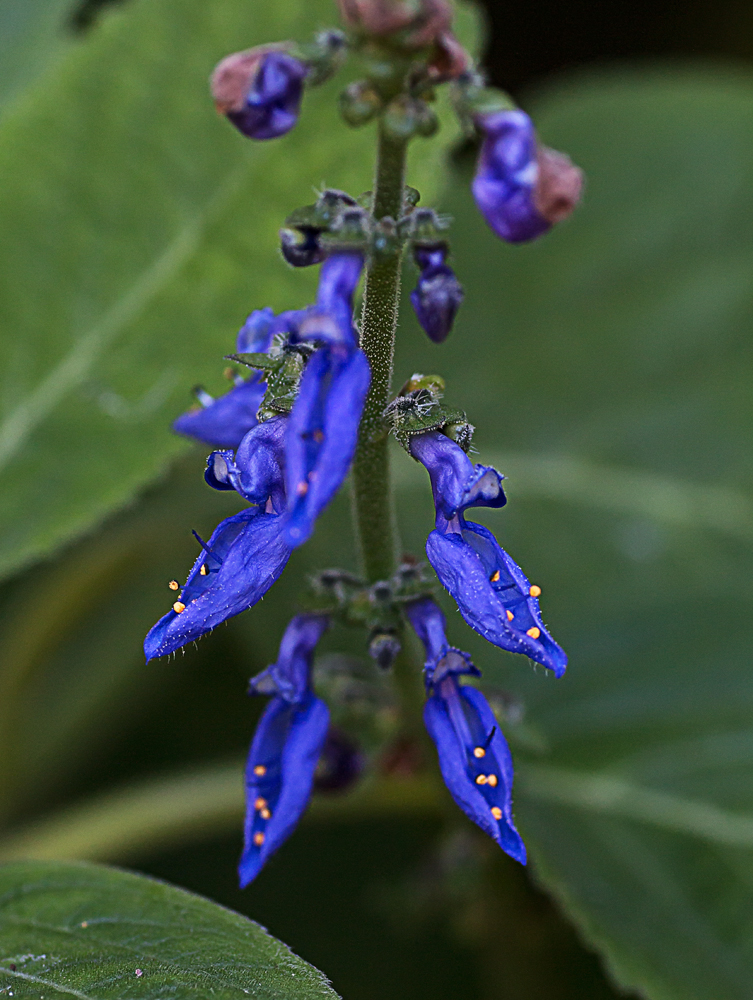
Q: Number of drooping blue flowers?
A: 6